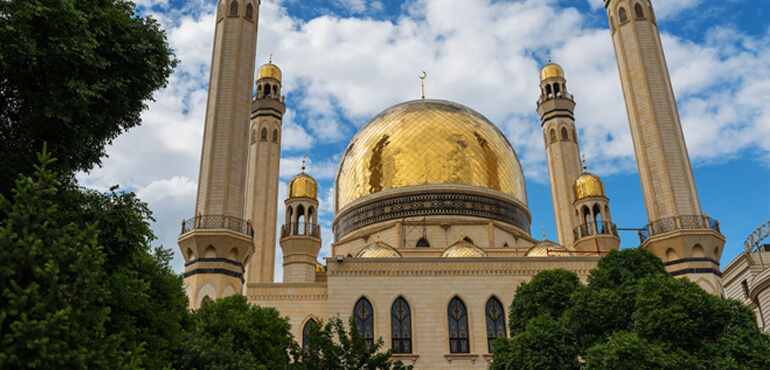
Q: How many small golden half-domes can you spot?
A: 3